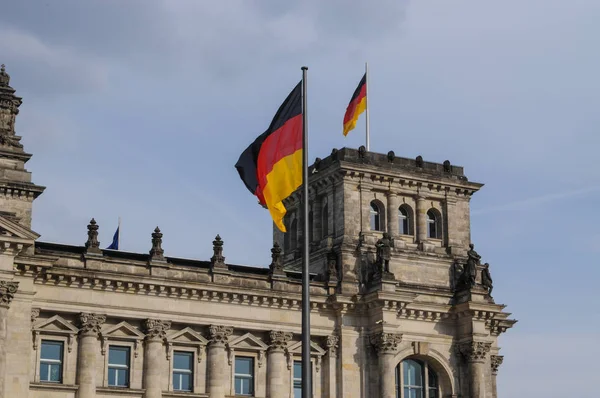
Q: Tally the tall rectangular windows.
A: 5